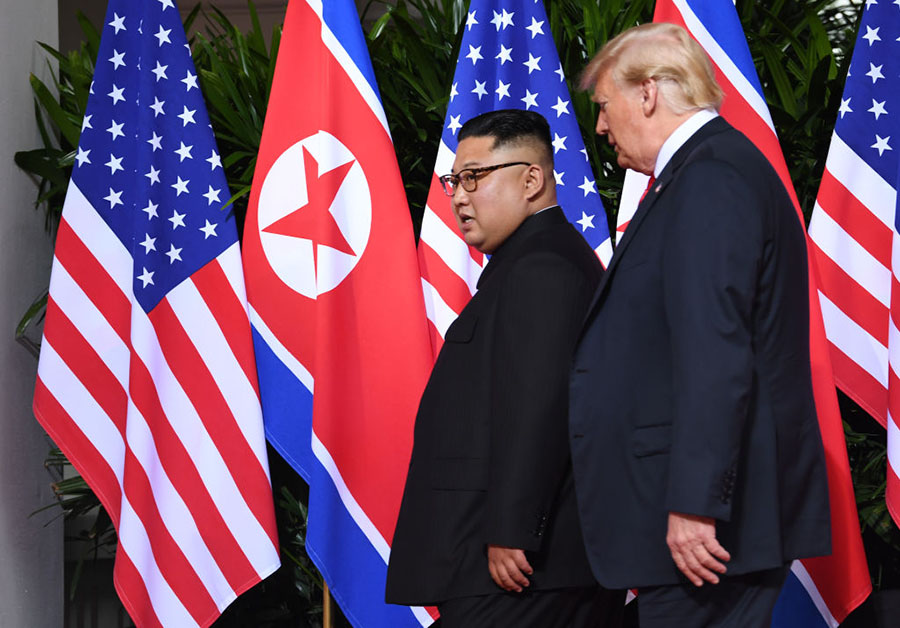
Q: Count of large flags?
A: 5